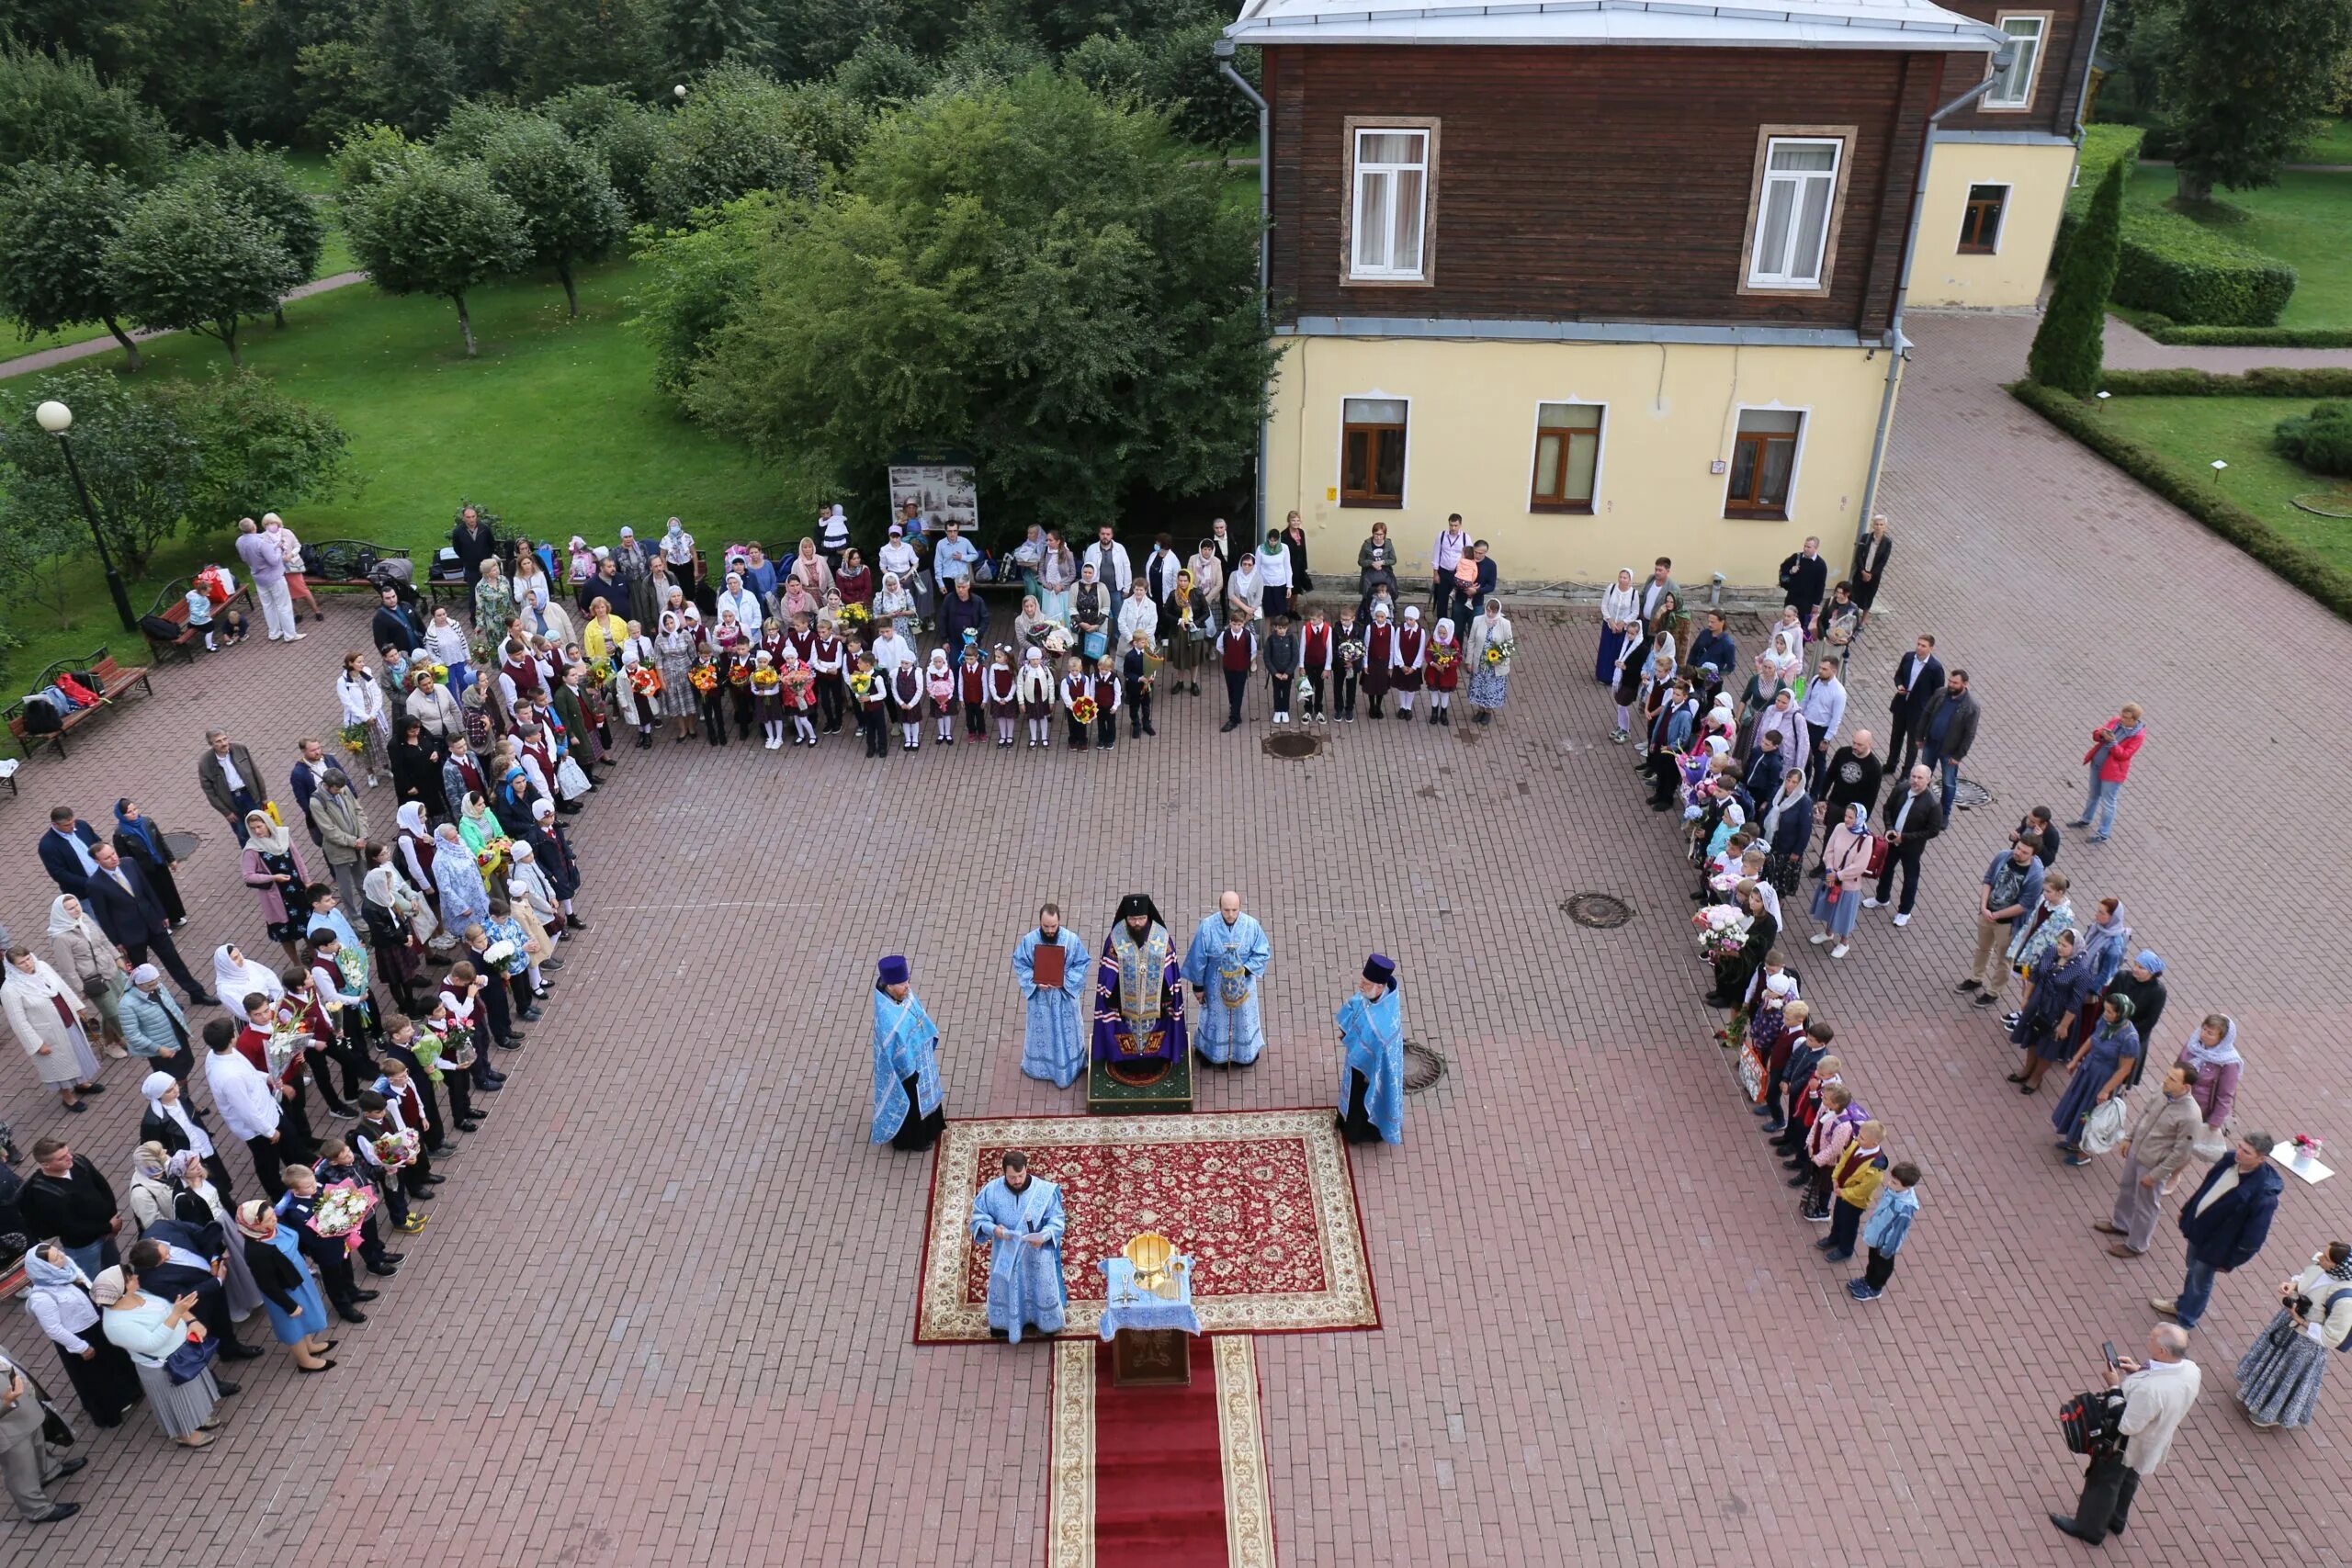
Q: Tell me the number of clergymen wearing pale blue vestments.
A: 5